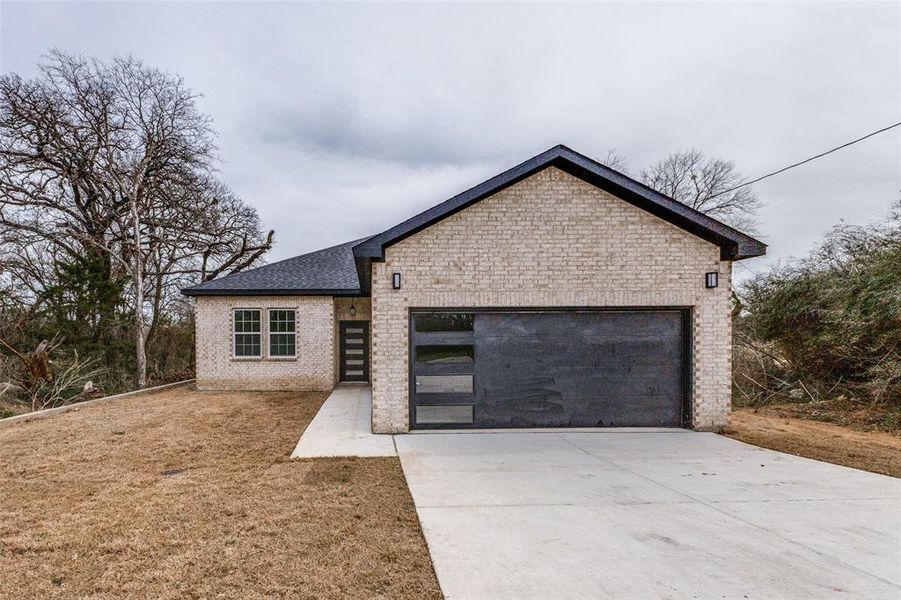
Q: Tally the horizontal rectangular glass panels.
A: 9